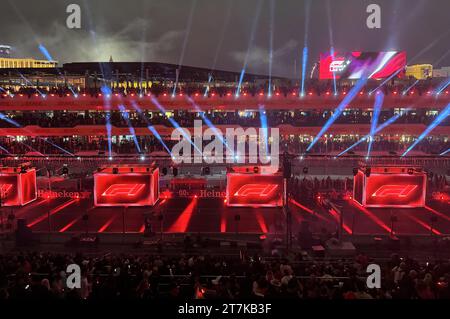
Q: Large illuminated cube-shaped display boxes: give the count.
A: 4